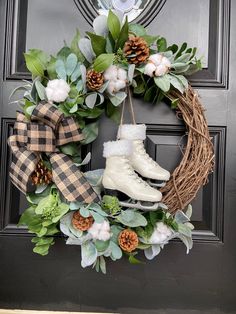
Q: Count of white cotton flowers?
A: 5